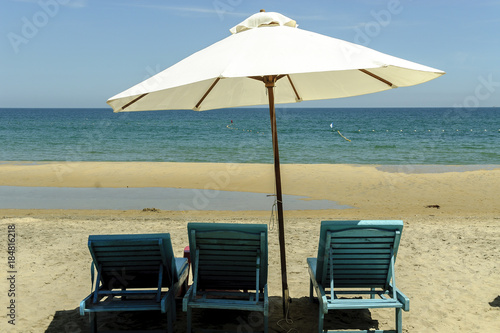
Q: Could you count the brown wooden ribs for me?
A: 4